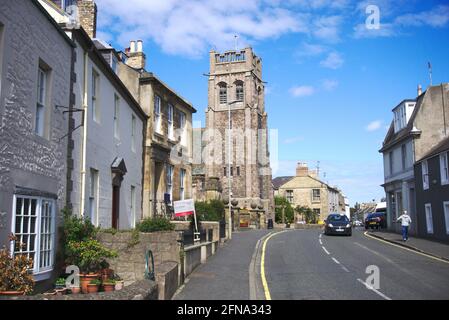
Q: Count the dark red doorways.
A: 1